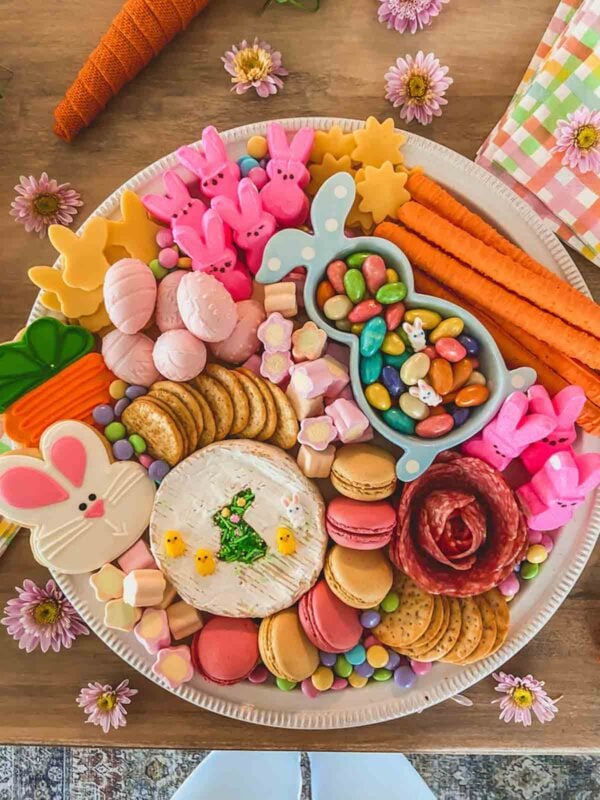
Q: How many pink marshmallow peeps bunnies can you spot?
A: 8